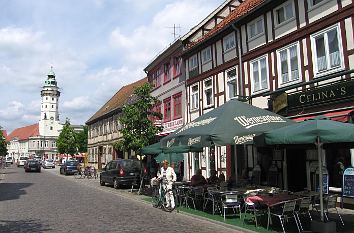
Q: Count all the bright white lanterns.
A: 0